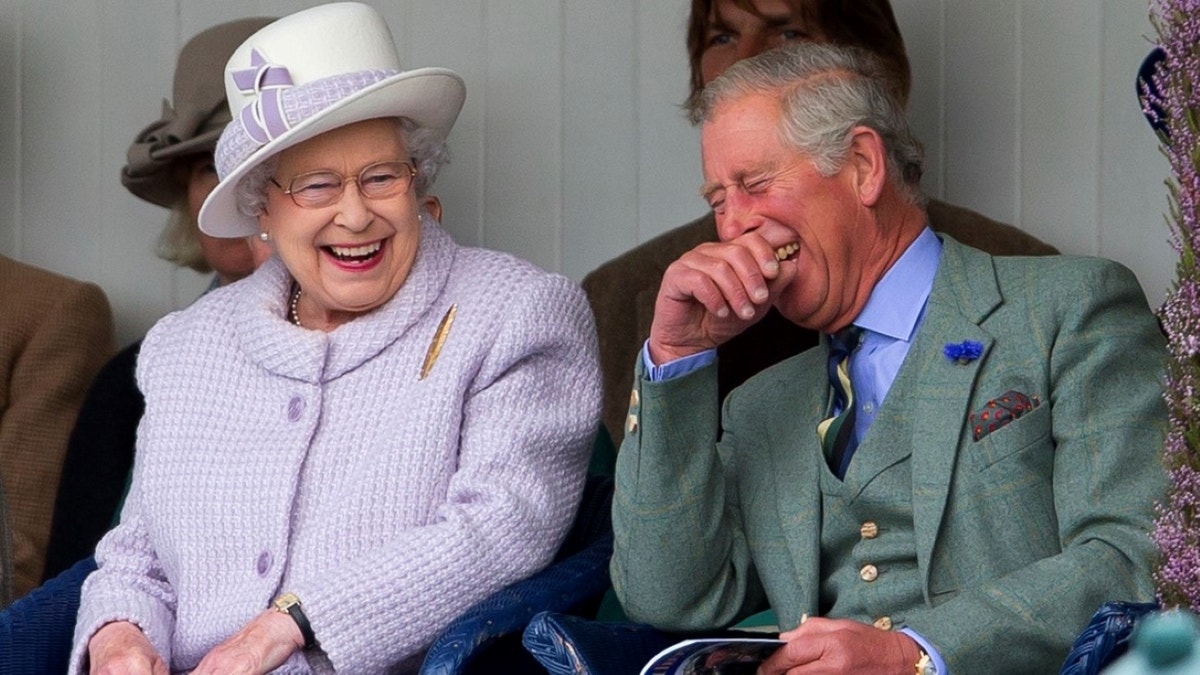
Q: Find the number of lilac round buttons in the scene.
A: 2